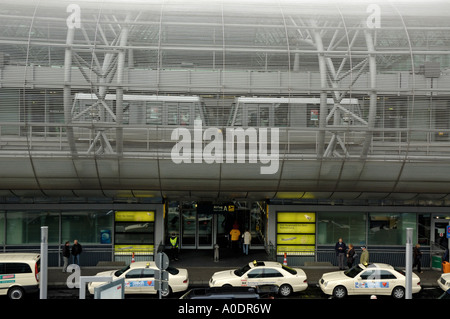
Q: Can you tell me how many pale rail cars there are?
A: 2